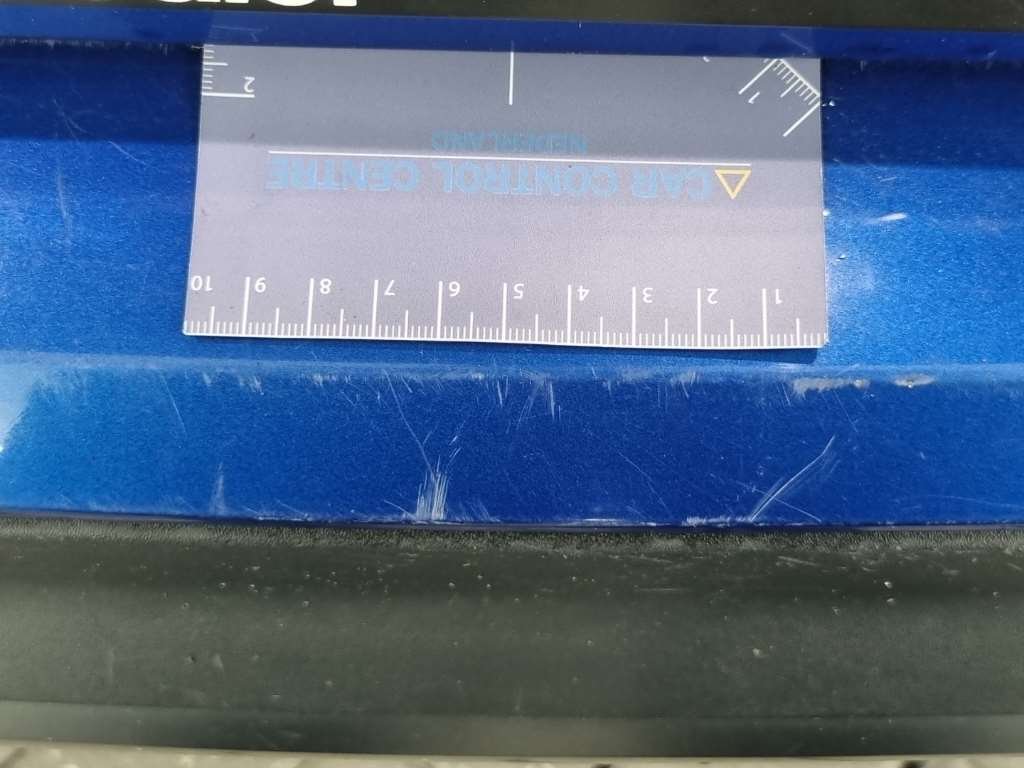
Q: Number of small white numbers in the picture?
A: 12